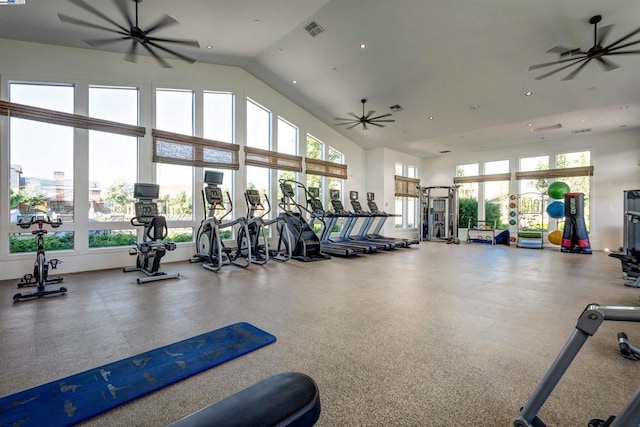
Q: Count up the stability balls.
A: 3